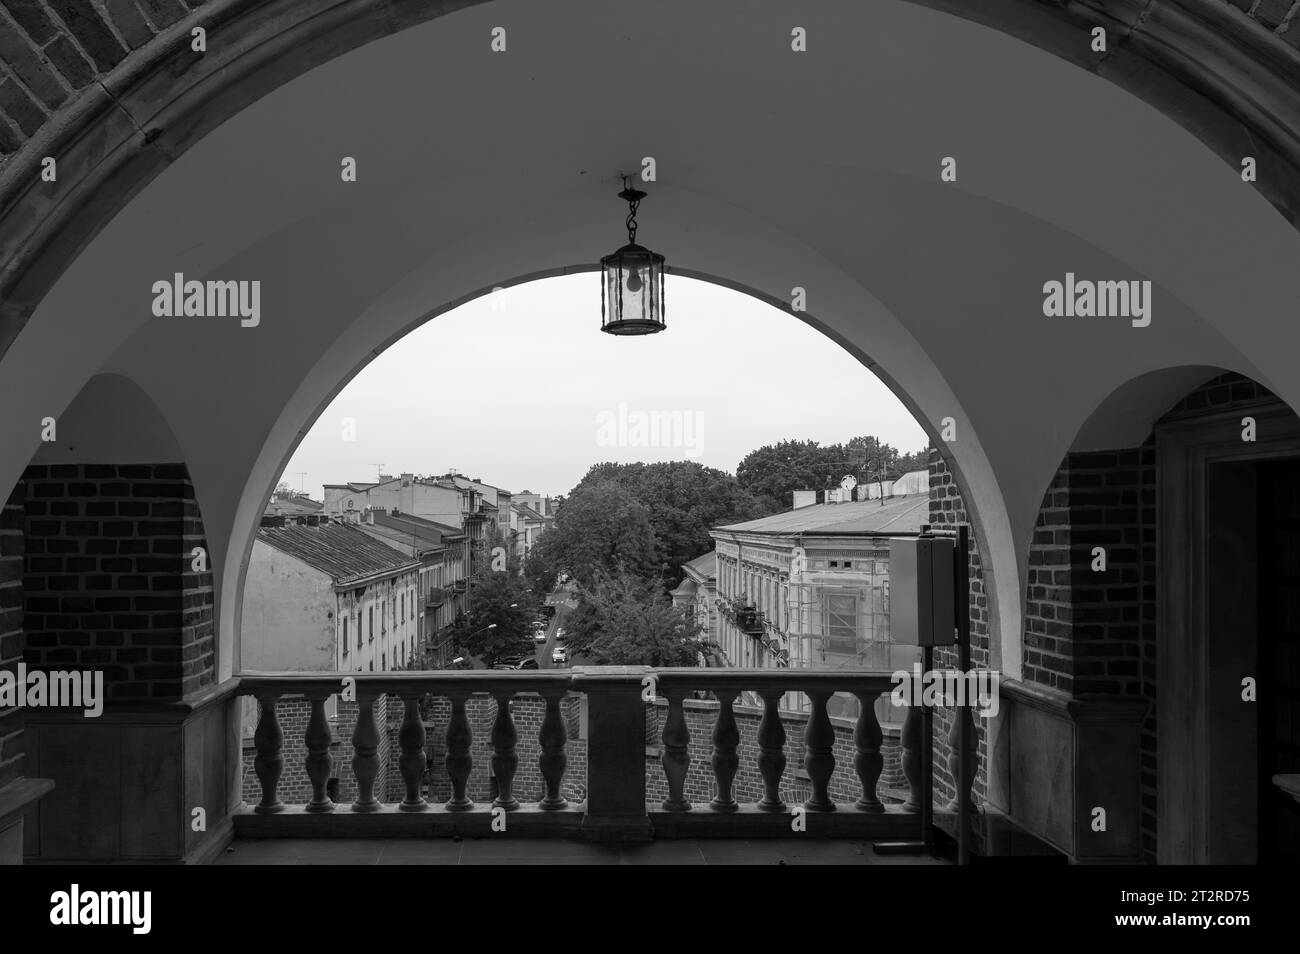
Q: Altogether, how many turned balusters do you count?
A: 14